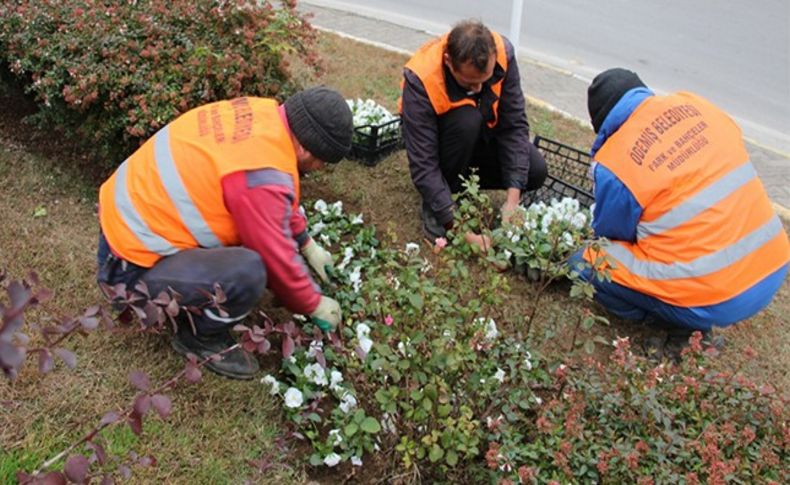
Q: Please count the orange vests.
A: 3